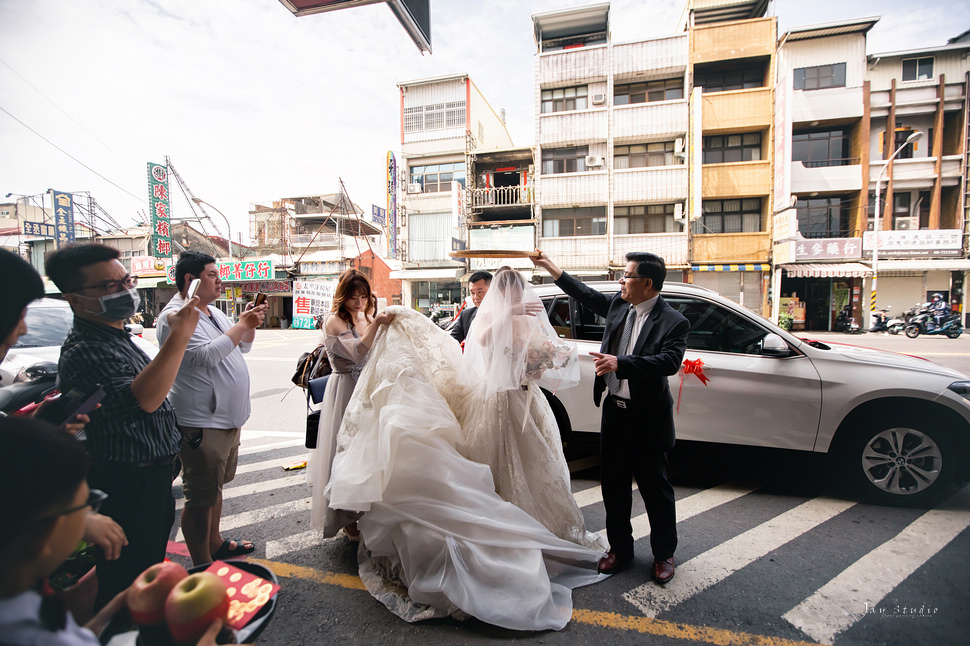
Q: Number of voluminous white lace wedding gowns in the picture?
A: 1